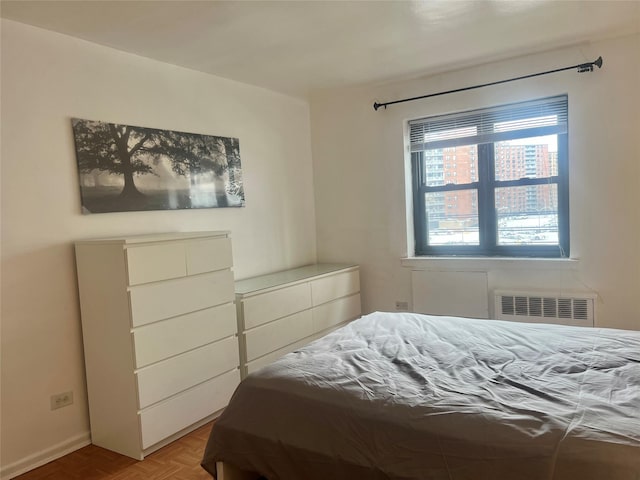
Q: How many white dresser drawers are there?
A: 12